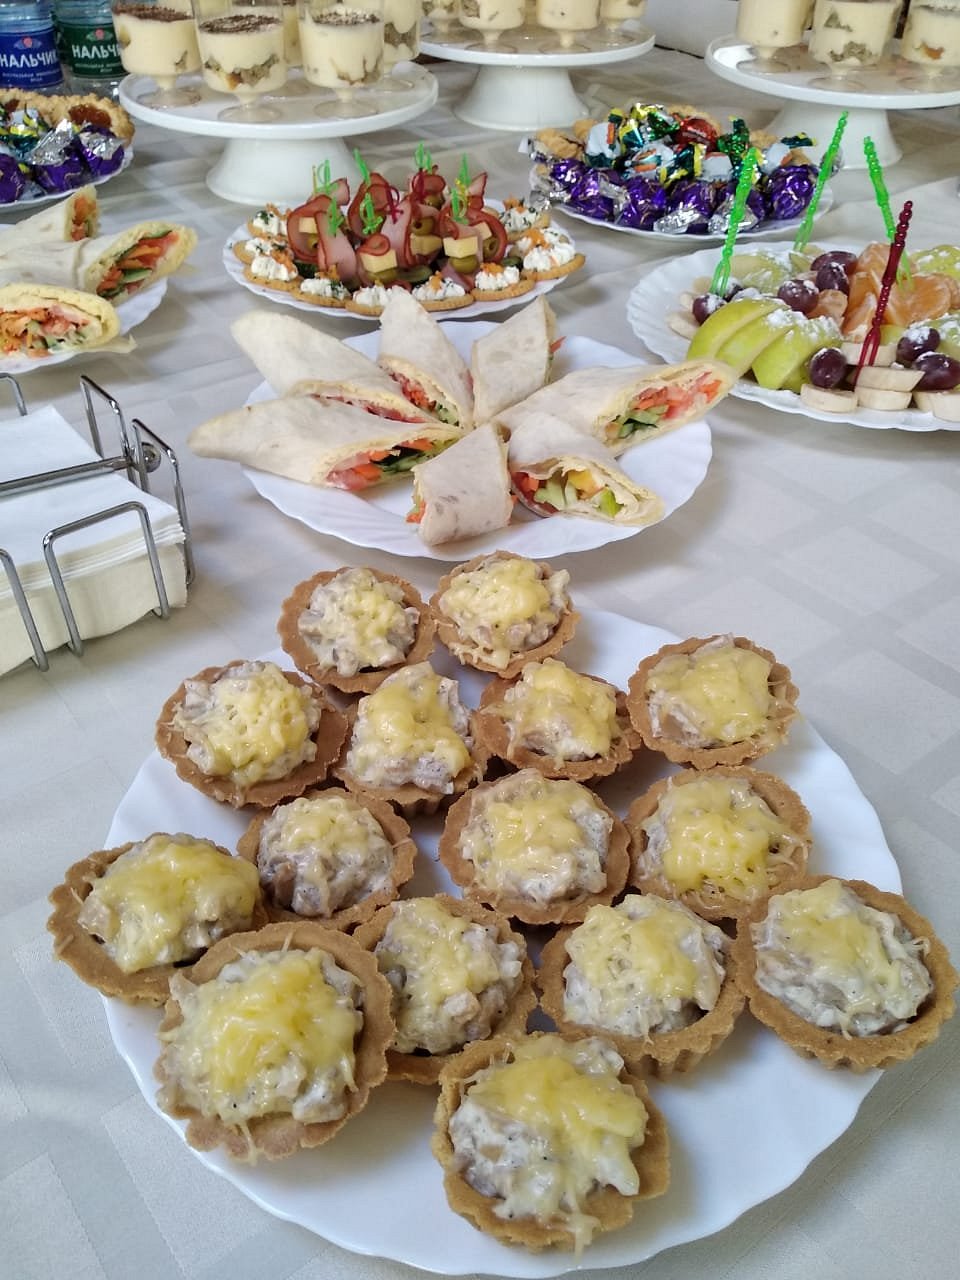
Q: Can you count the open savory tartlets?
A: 15